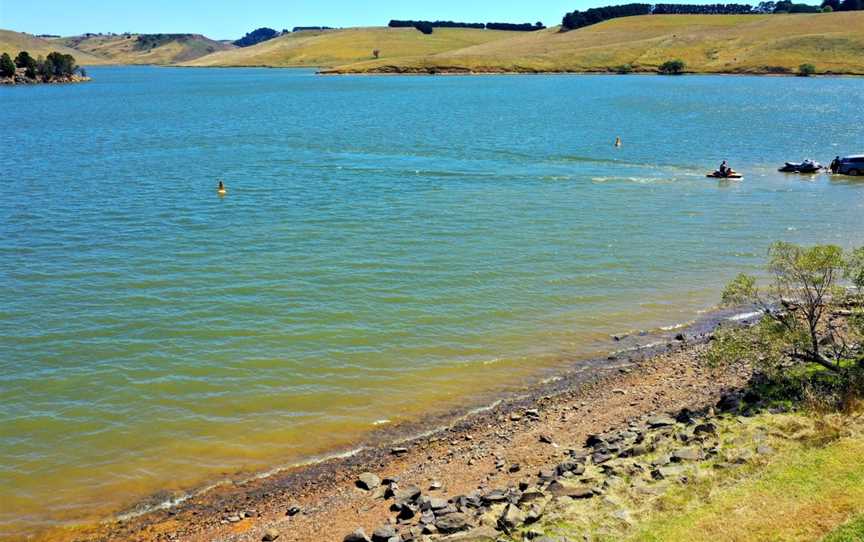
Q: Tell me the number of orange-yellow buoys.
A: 2